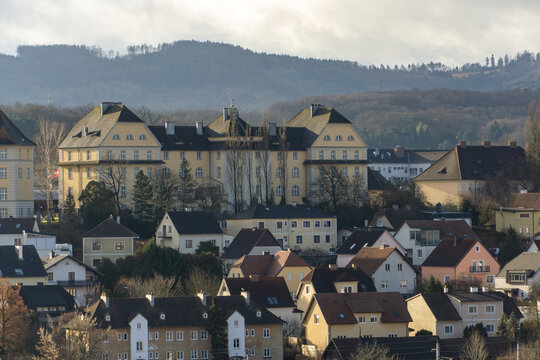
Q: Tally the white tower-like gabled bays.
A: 2